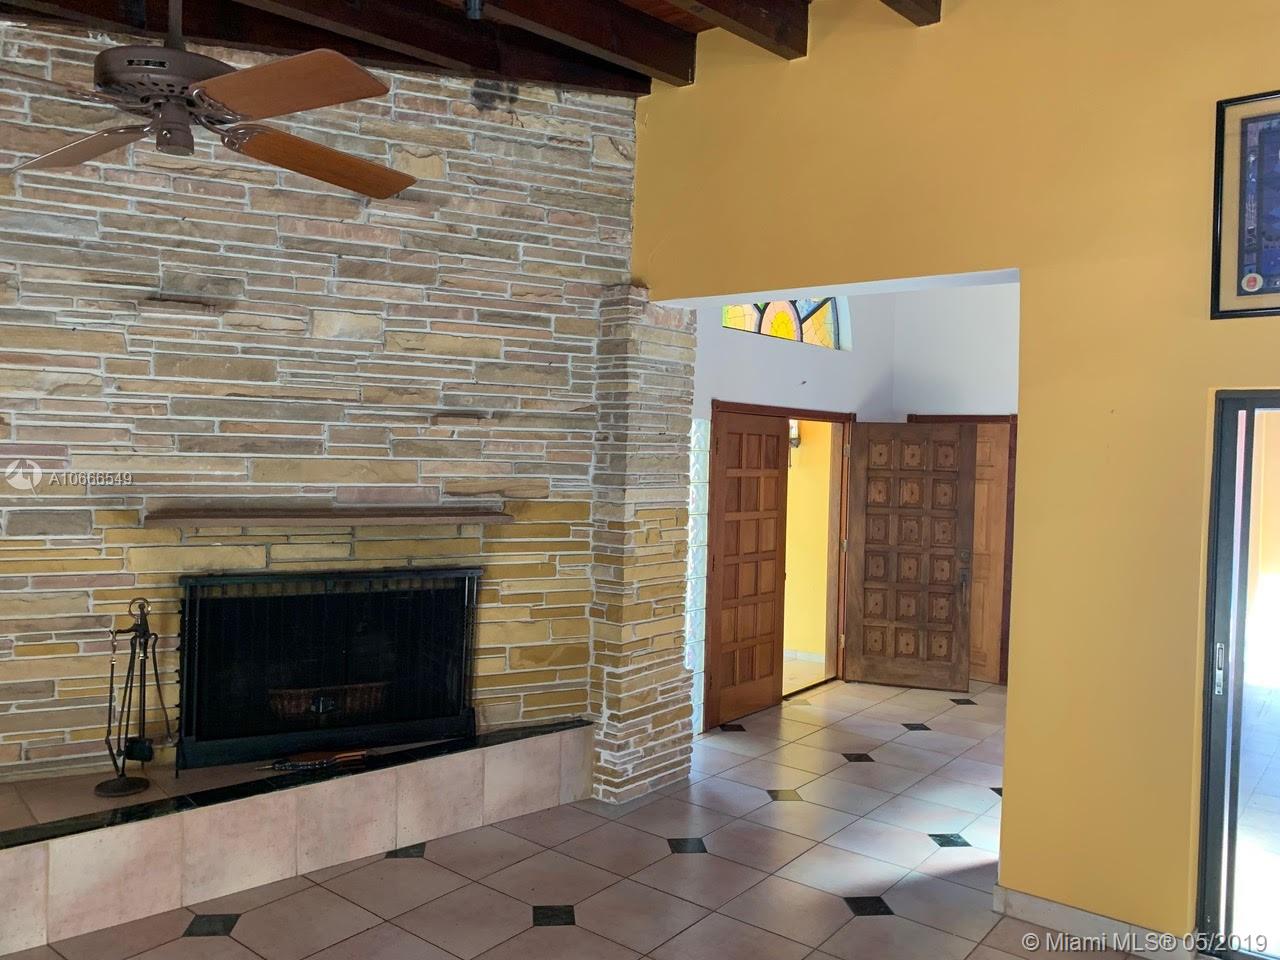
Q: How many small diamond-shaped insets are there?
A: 13